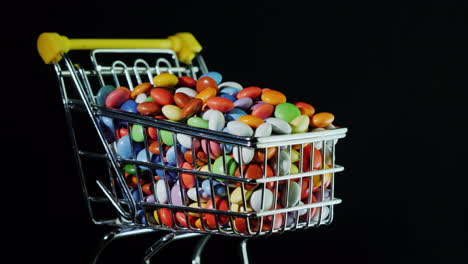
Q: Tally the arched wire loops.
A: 3